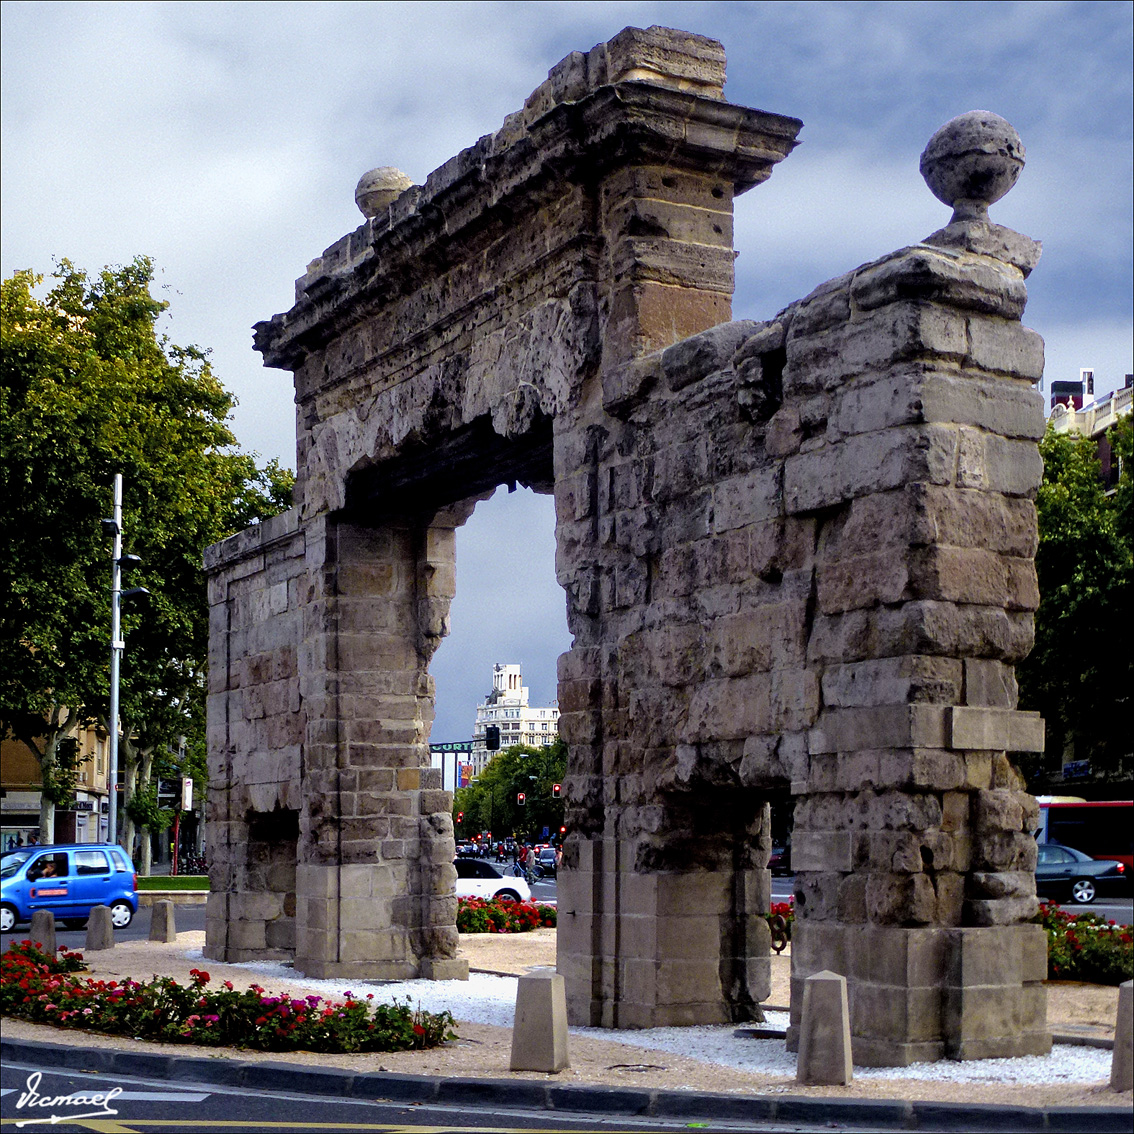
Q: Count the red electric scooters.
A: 0